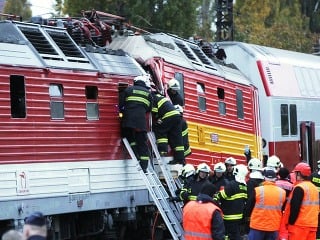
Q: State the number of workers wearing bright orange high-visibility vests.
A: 3